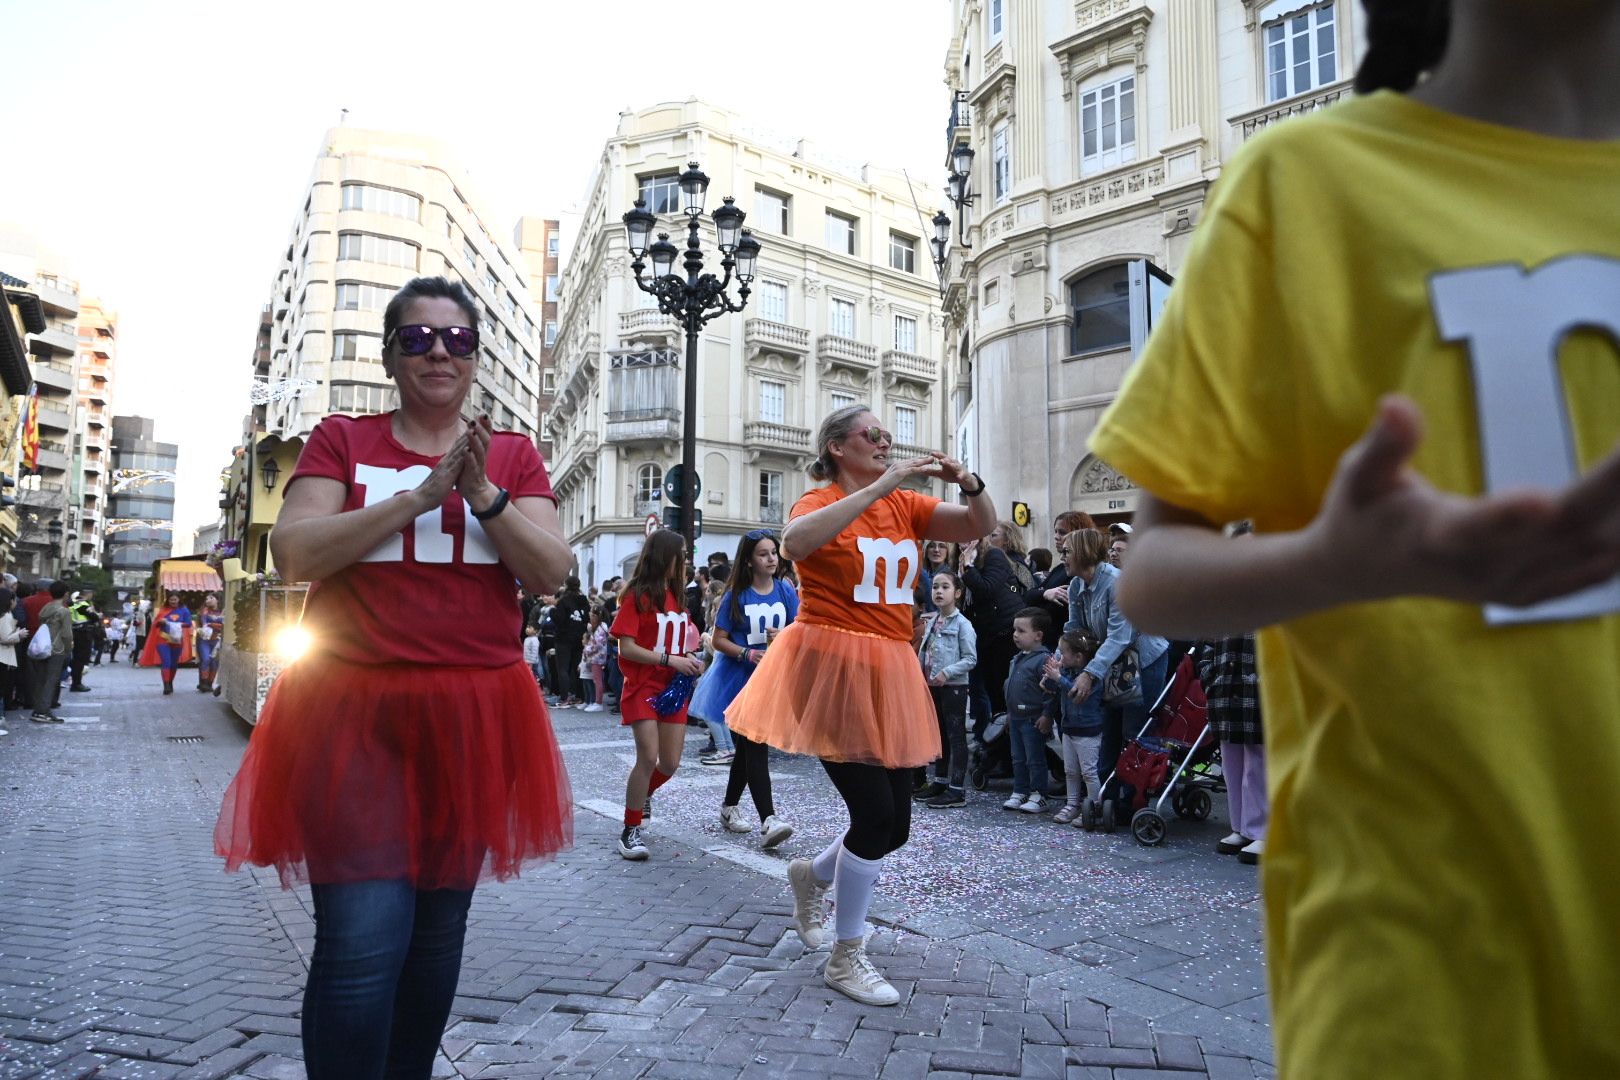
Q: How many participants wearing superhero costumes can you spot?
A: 2